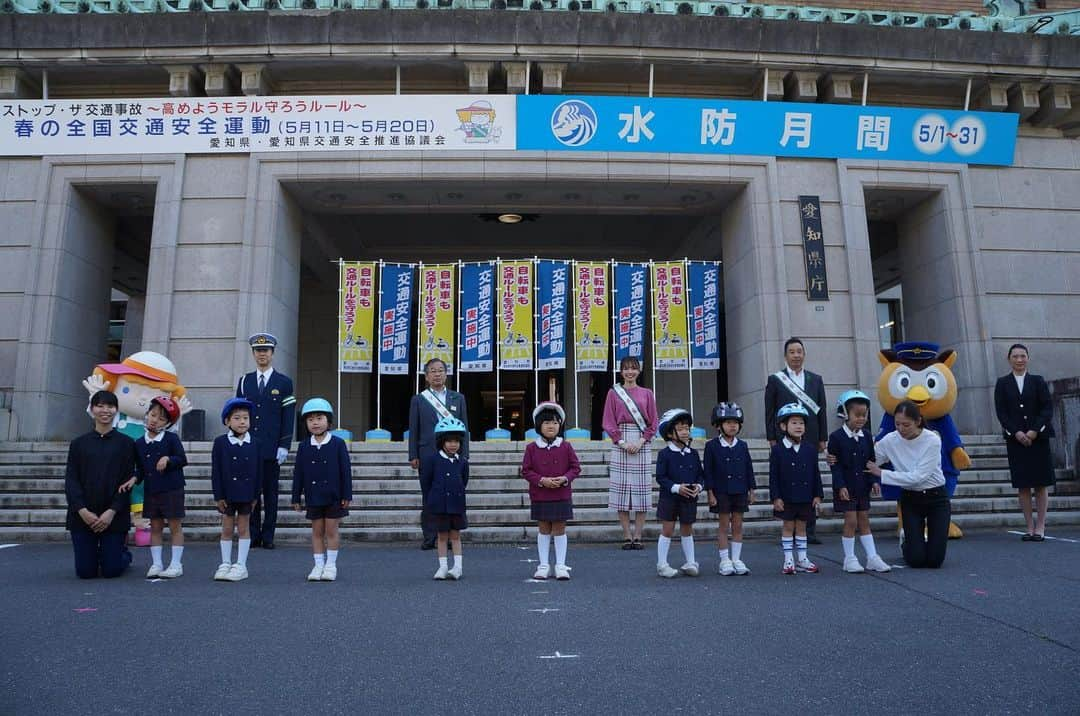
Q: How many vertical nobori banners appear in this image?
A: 10